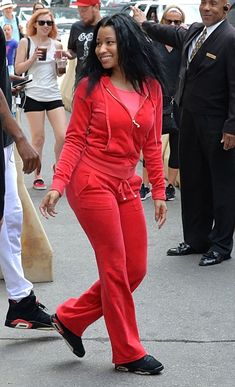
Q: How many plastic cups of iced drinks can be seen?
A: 2